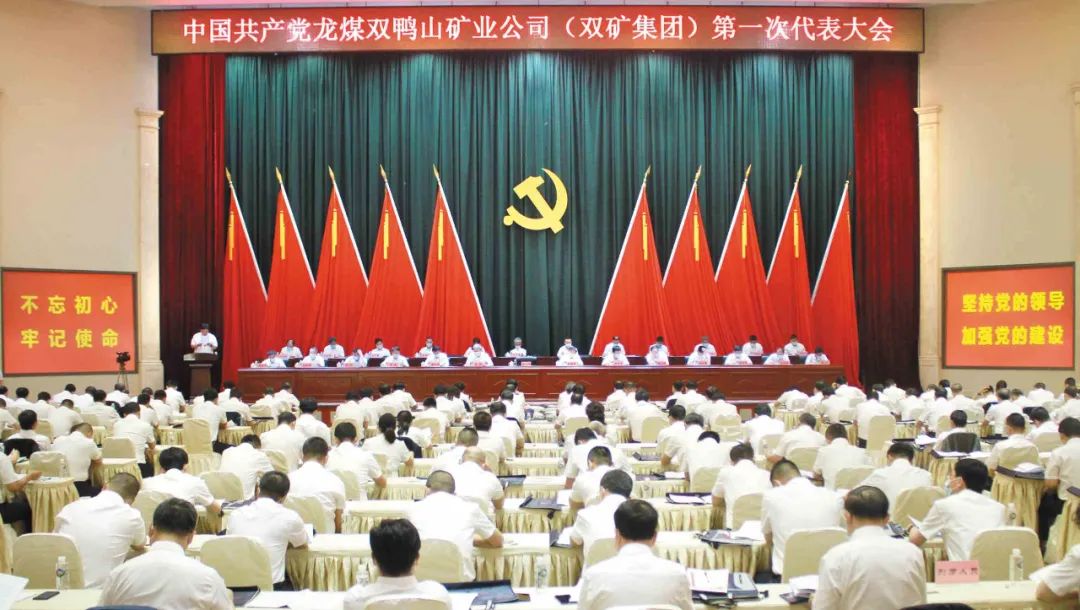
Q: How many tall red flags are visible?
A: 10